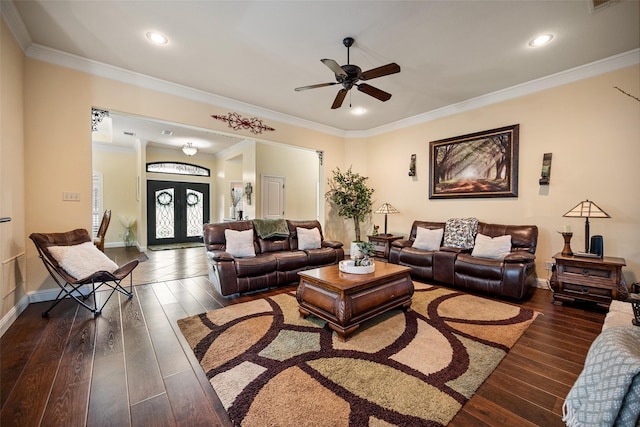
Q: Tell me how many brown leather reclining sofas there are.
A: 2